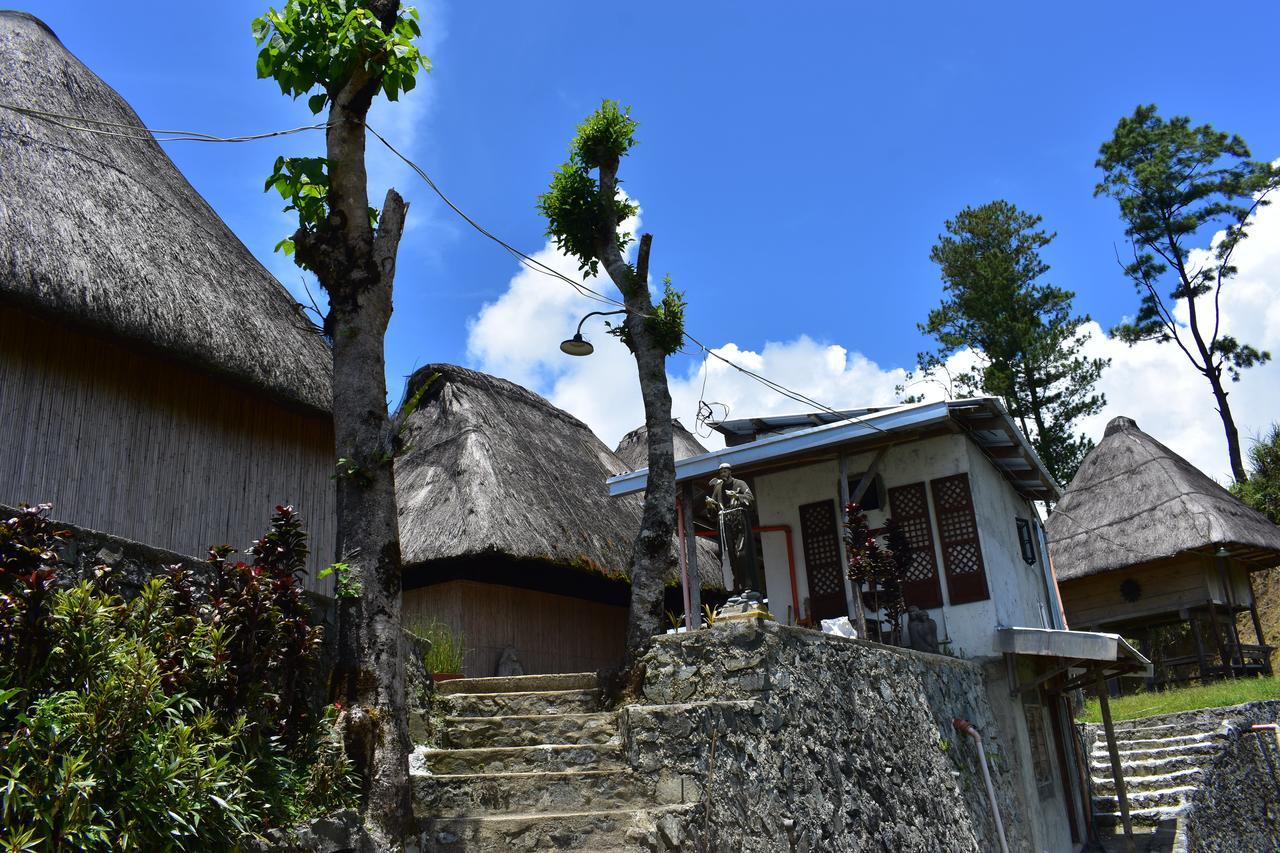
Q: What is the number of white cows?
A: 0